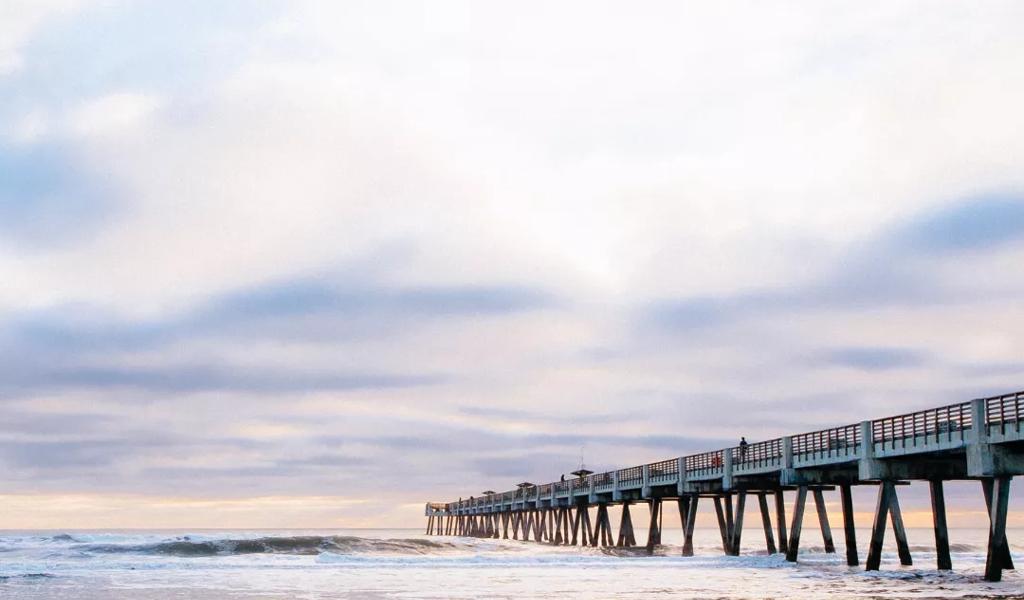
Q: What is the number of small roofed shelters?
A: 3